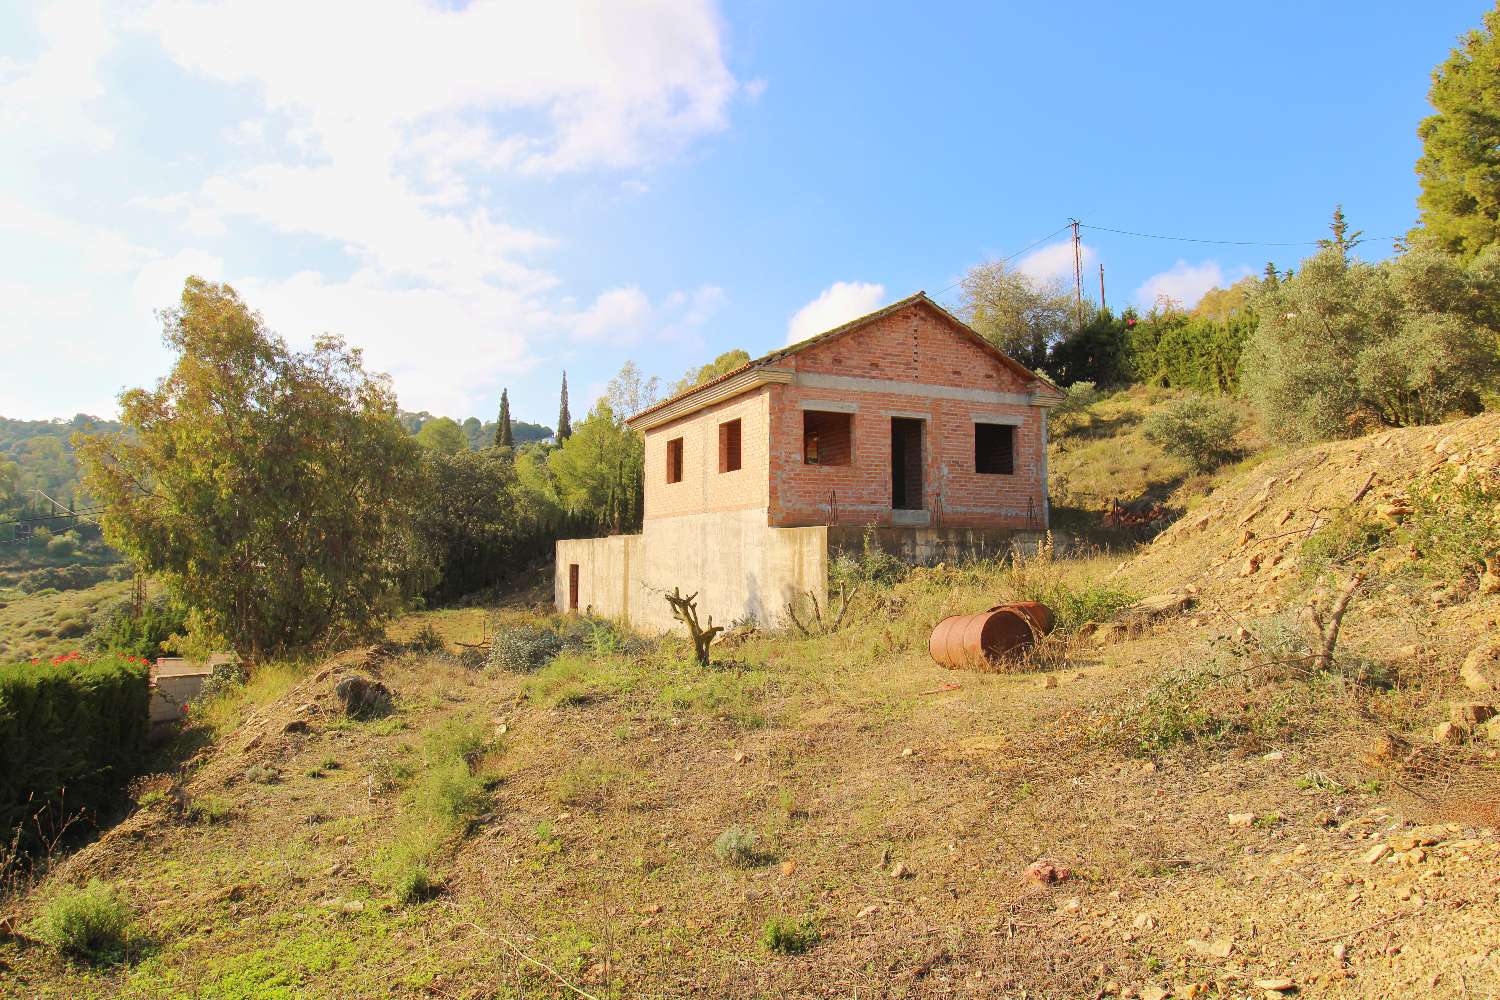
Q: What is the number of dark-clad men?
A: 0